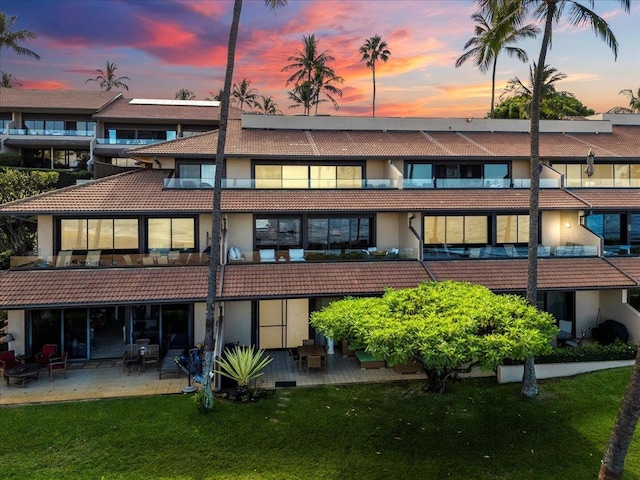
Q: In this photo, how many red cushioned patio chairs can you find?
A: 3